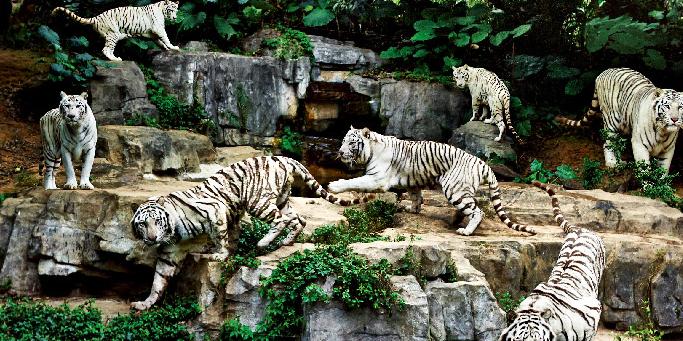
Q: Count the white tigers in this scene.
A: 7